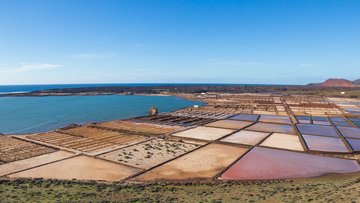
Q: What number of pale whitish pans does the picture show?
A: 3